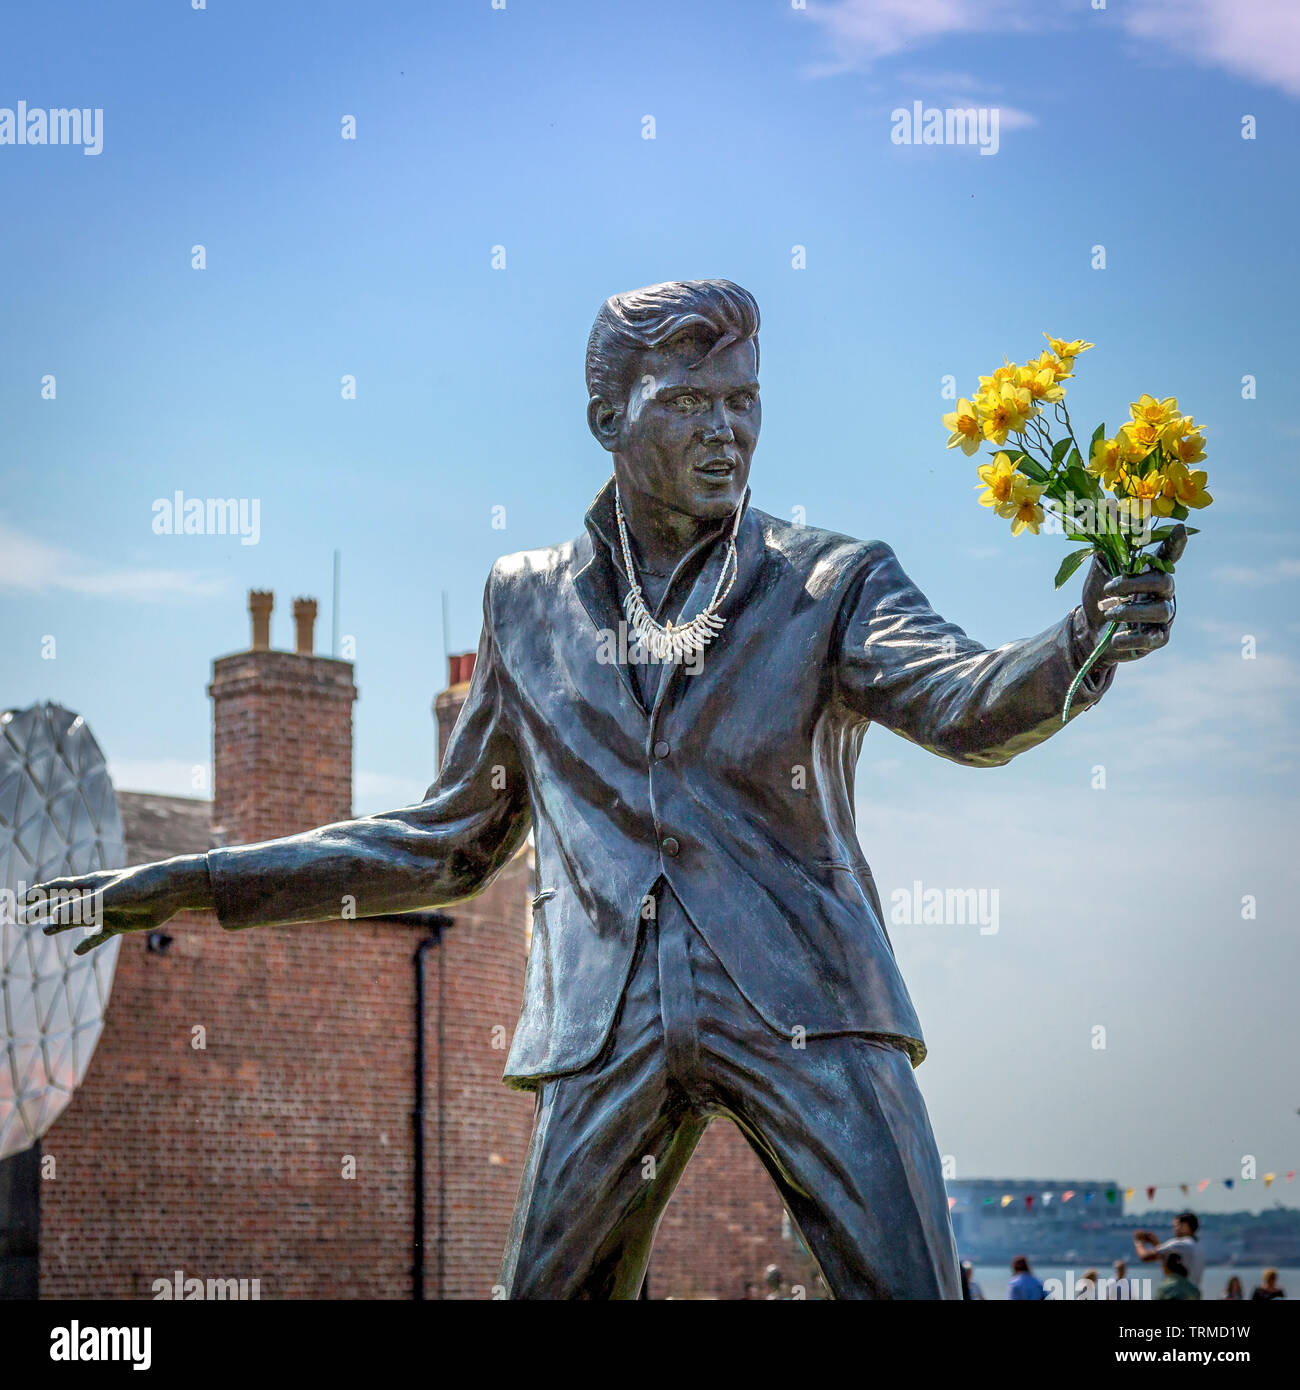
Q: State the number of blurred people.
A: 8